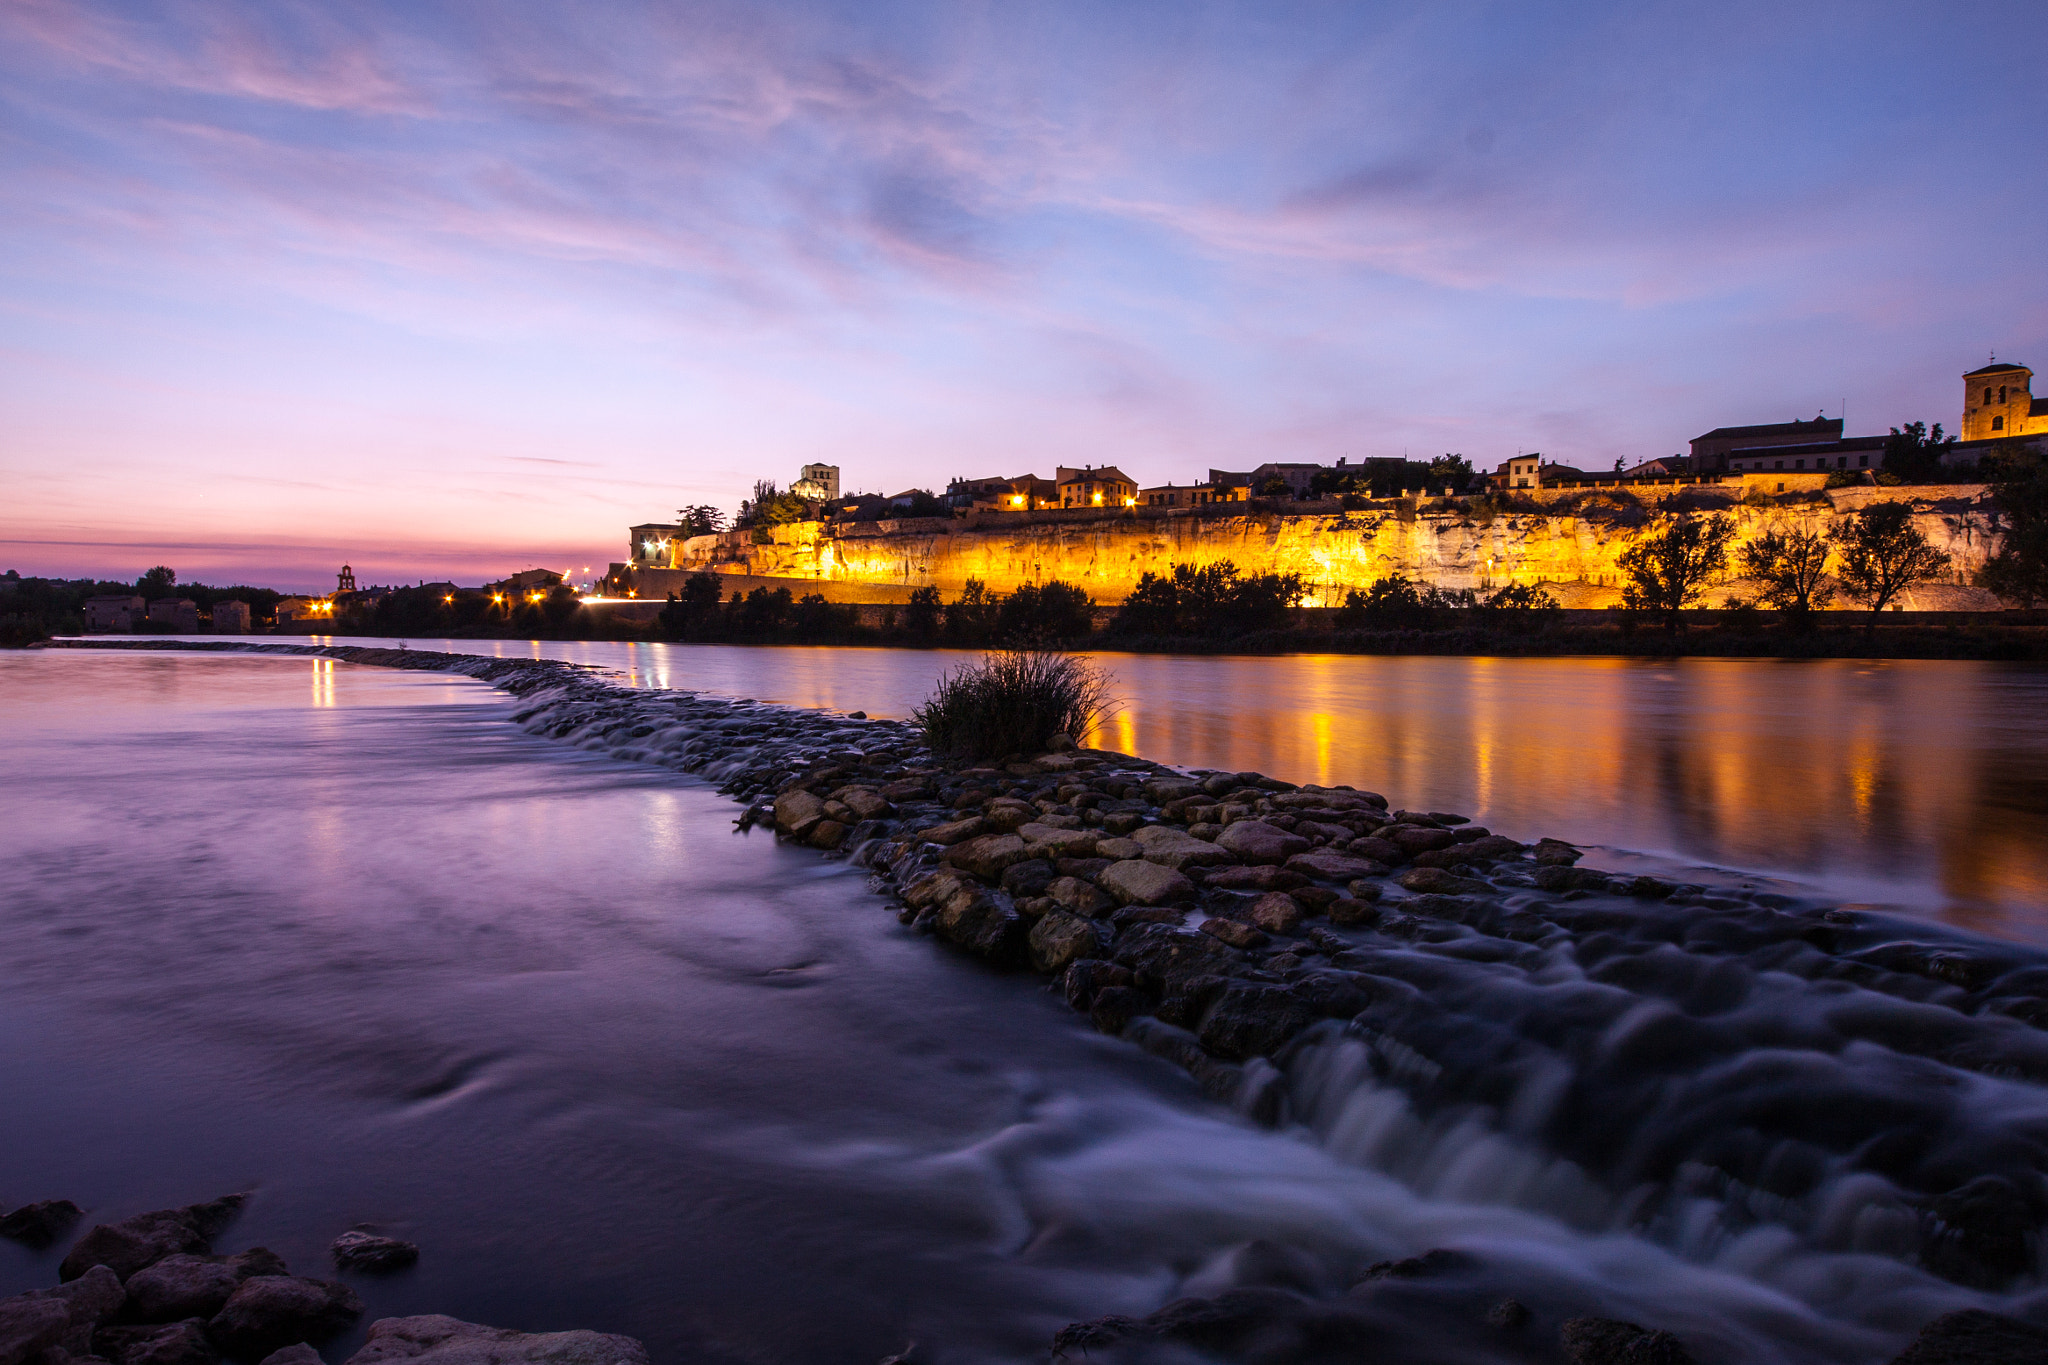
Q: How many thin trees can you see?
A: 3